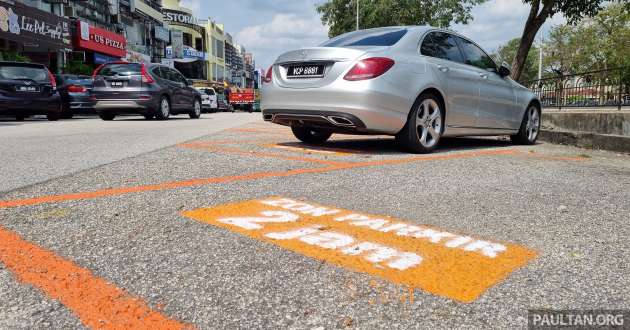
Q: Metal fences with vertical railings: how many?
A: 1